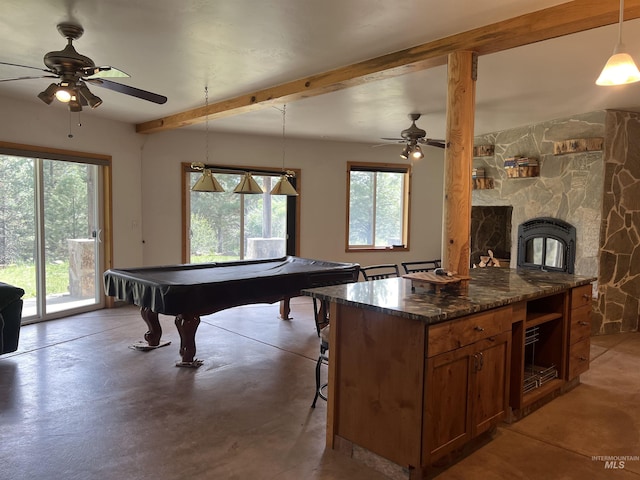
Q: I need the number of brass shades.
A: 3